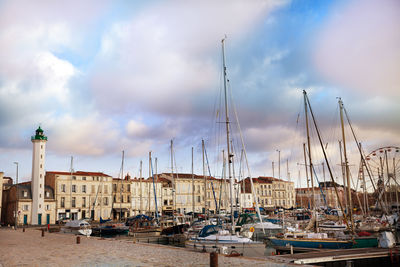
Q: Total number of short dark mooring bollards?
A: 4